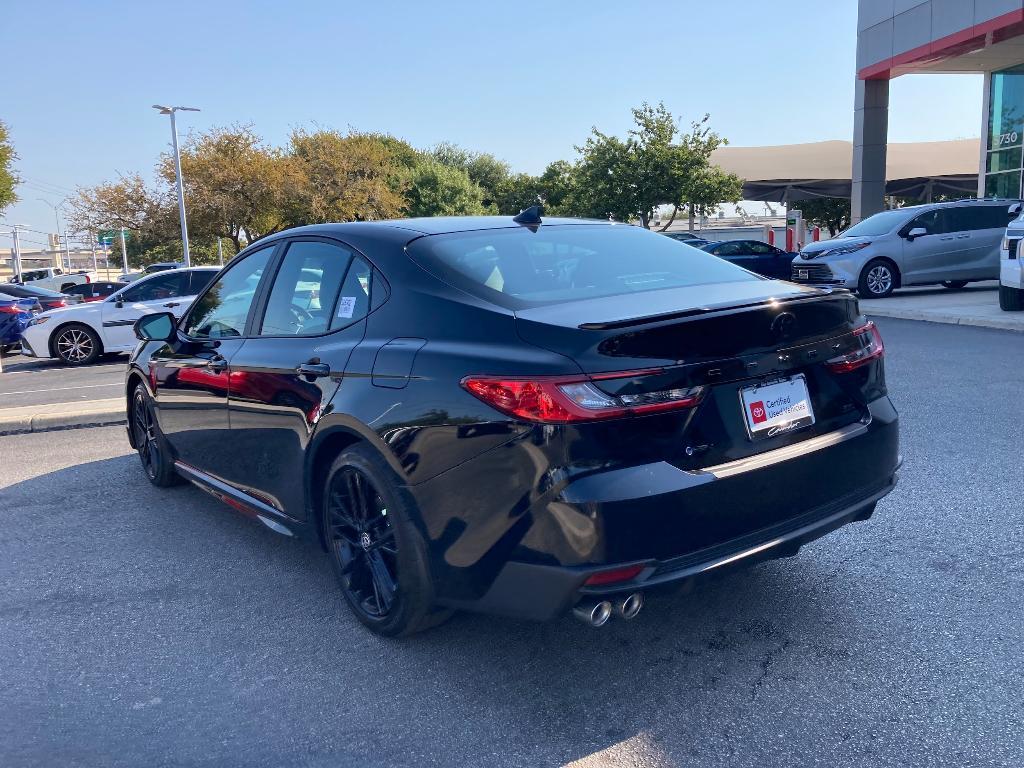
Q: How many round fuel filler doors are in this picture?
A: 0